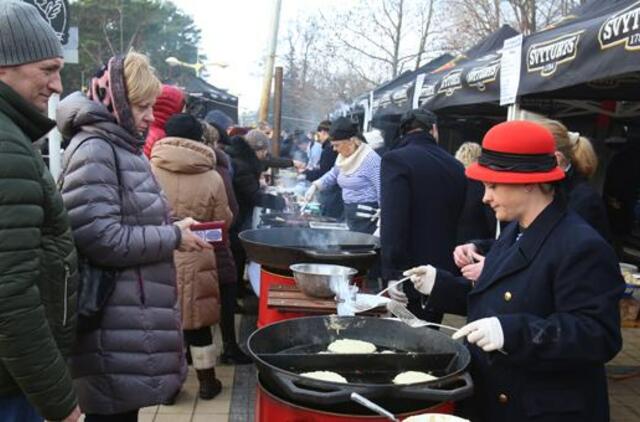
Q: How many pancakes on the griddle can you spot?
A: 3